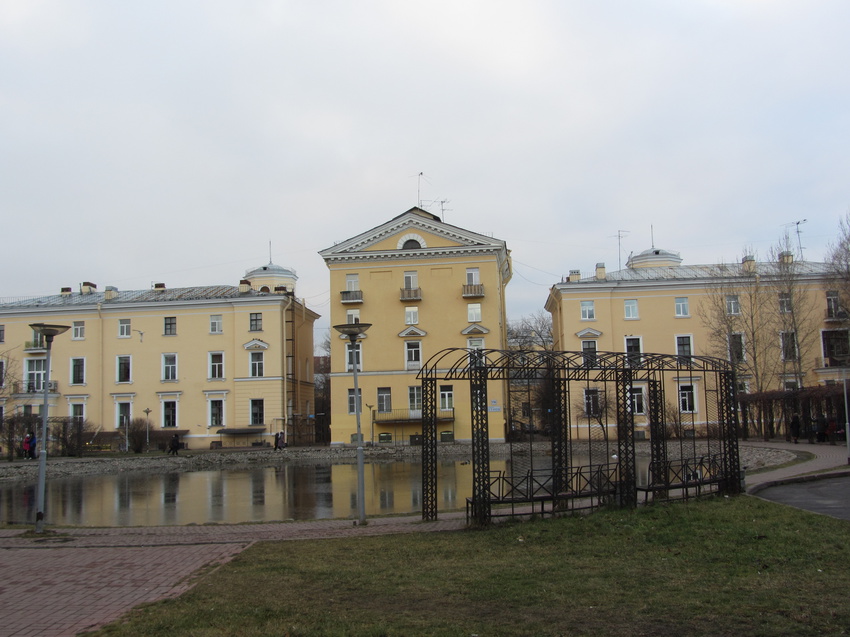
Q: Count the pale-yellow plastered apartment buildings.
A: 3